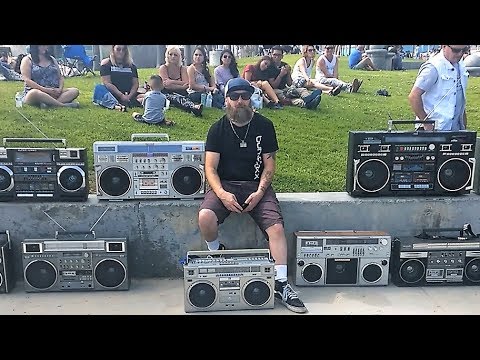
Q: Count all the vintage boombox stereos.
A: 8